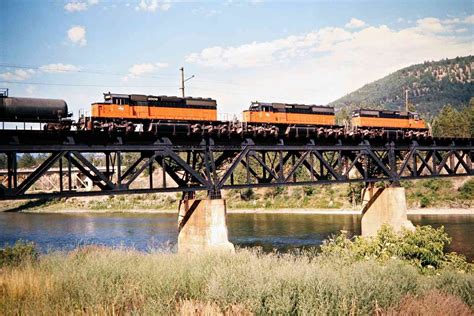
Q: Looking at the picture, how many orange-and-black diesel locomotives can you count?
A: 3